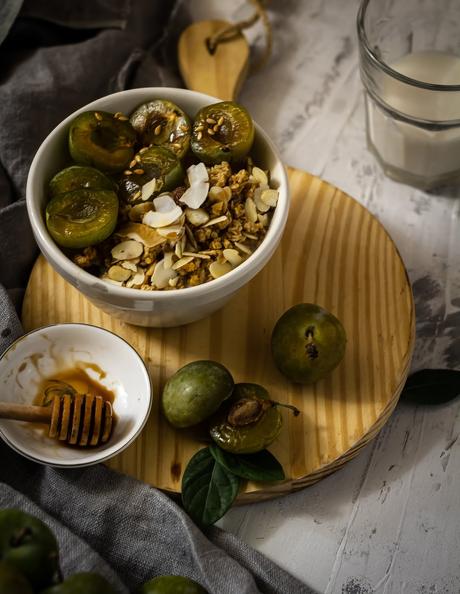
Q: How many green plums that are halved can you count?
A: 7